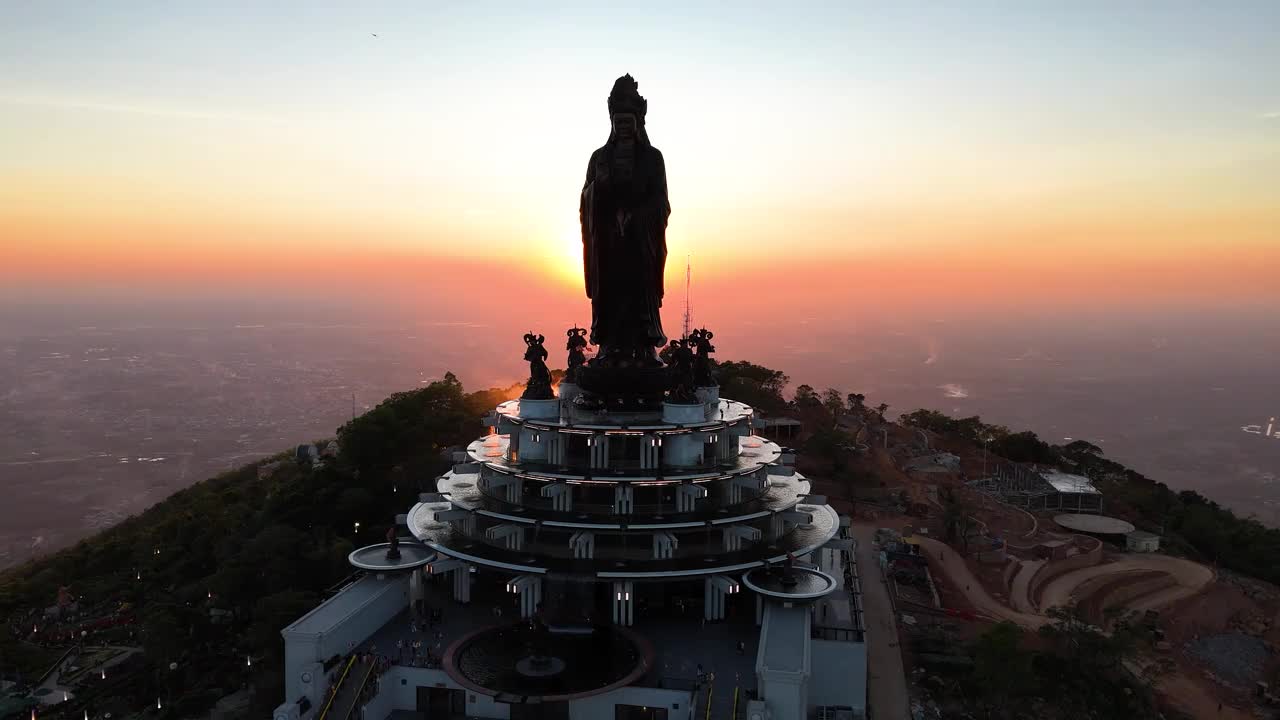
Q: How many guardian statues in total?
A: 4